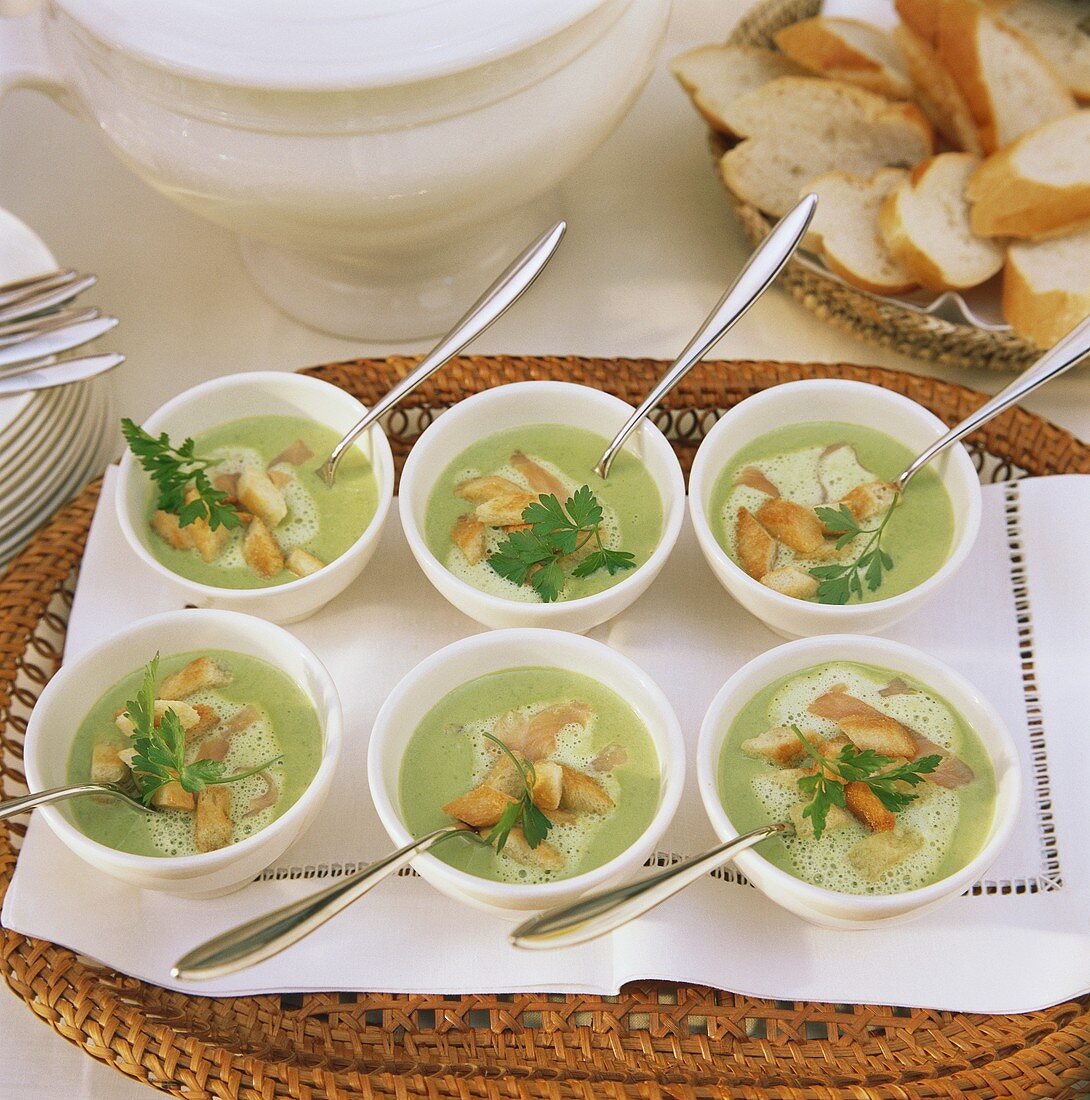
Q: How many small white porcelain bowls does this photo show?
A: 6